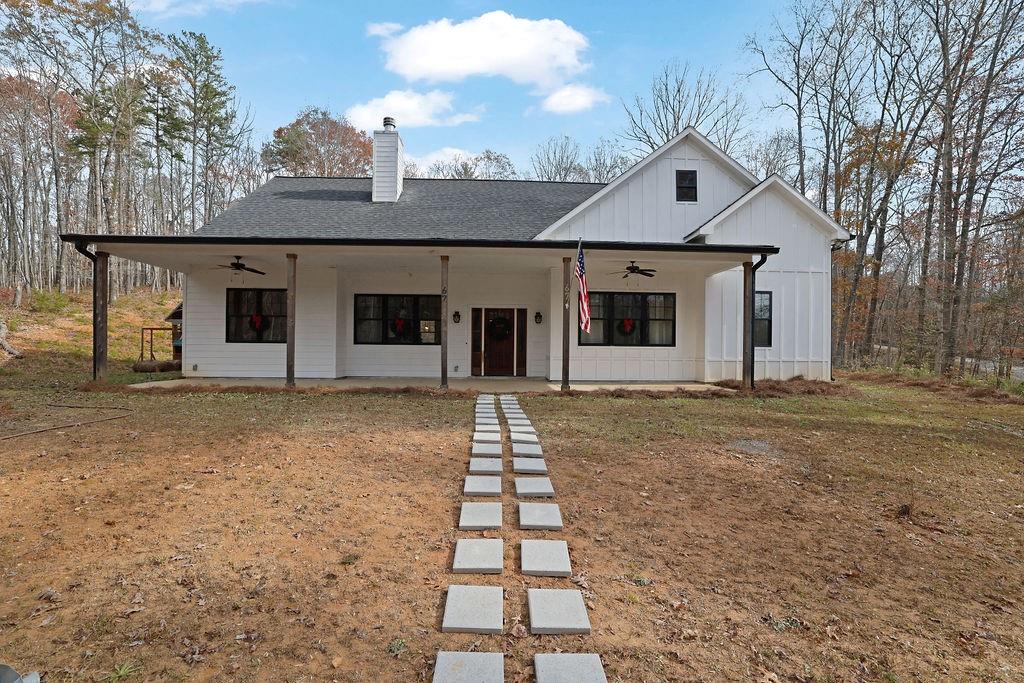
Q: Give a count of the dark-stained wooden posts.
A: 5